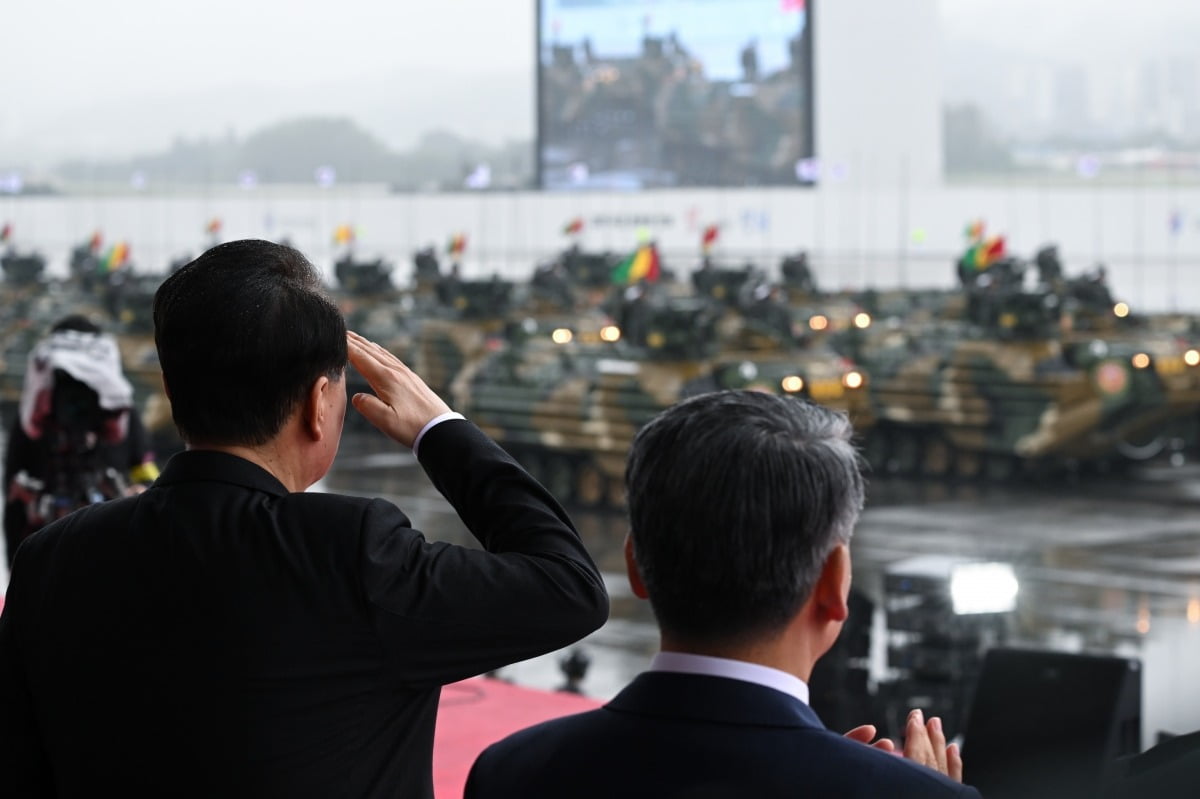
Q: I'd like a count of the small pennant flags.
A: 11